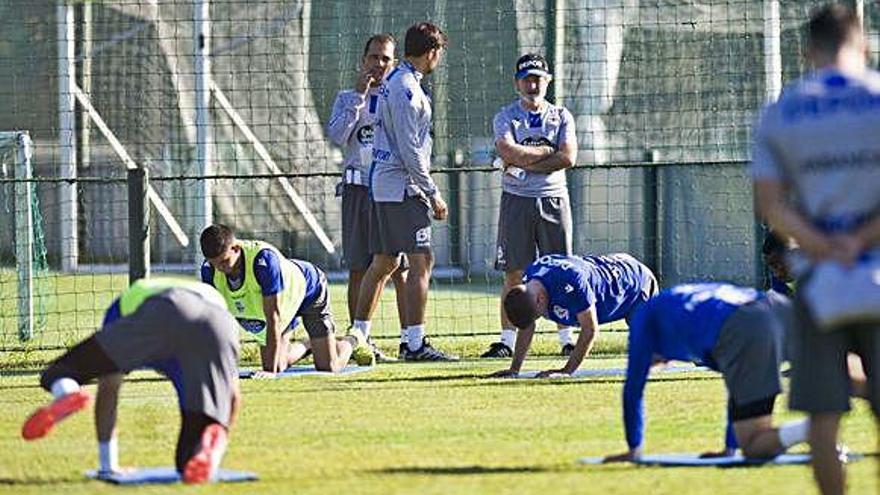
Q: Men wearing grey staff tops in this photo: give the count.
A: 4